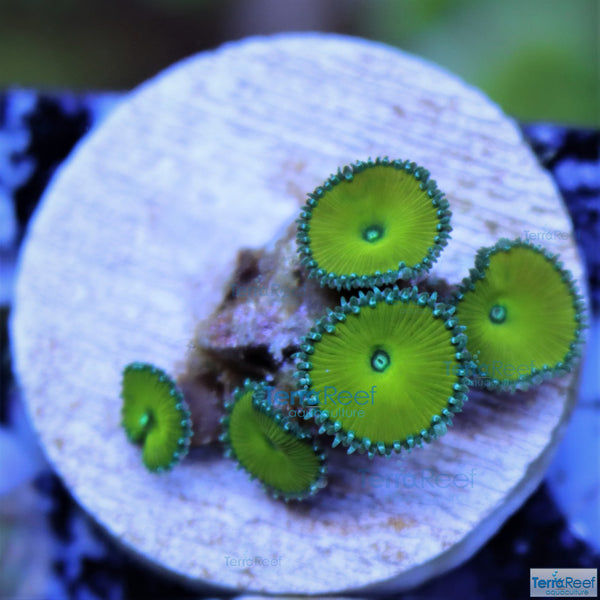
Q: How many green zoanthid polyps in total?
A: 5